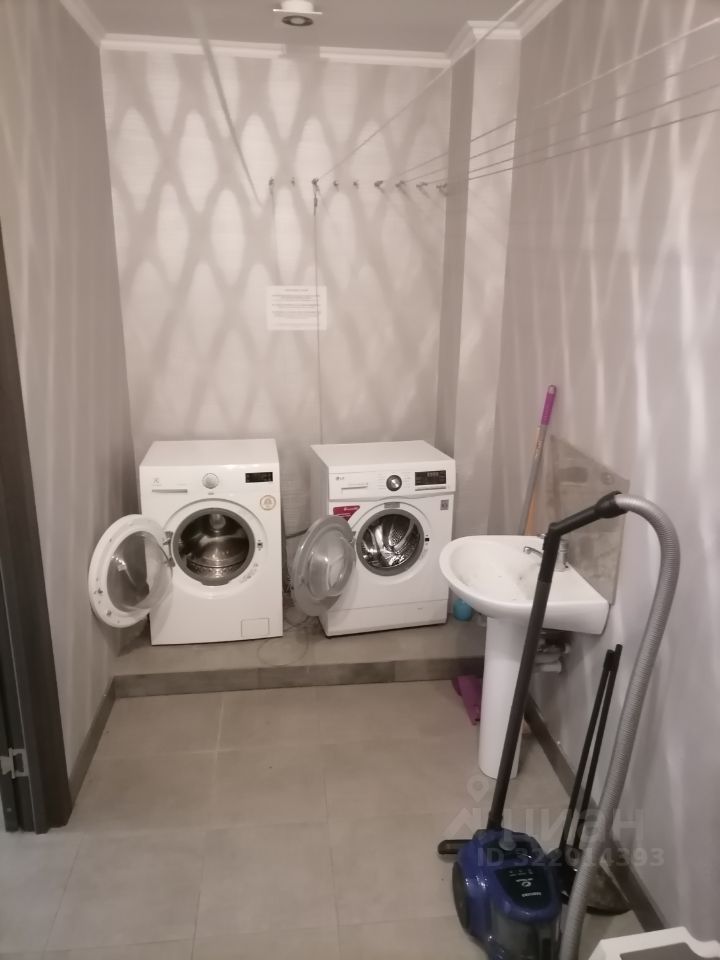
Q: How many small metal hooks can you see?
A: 9